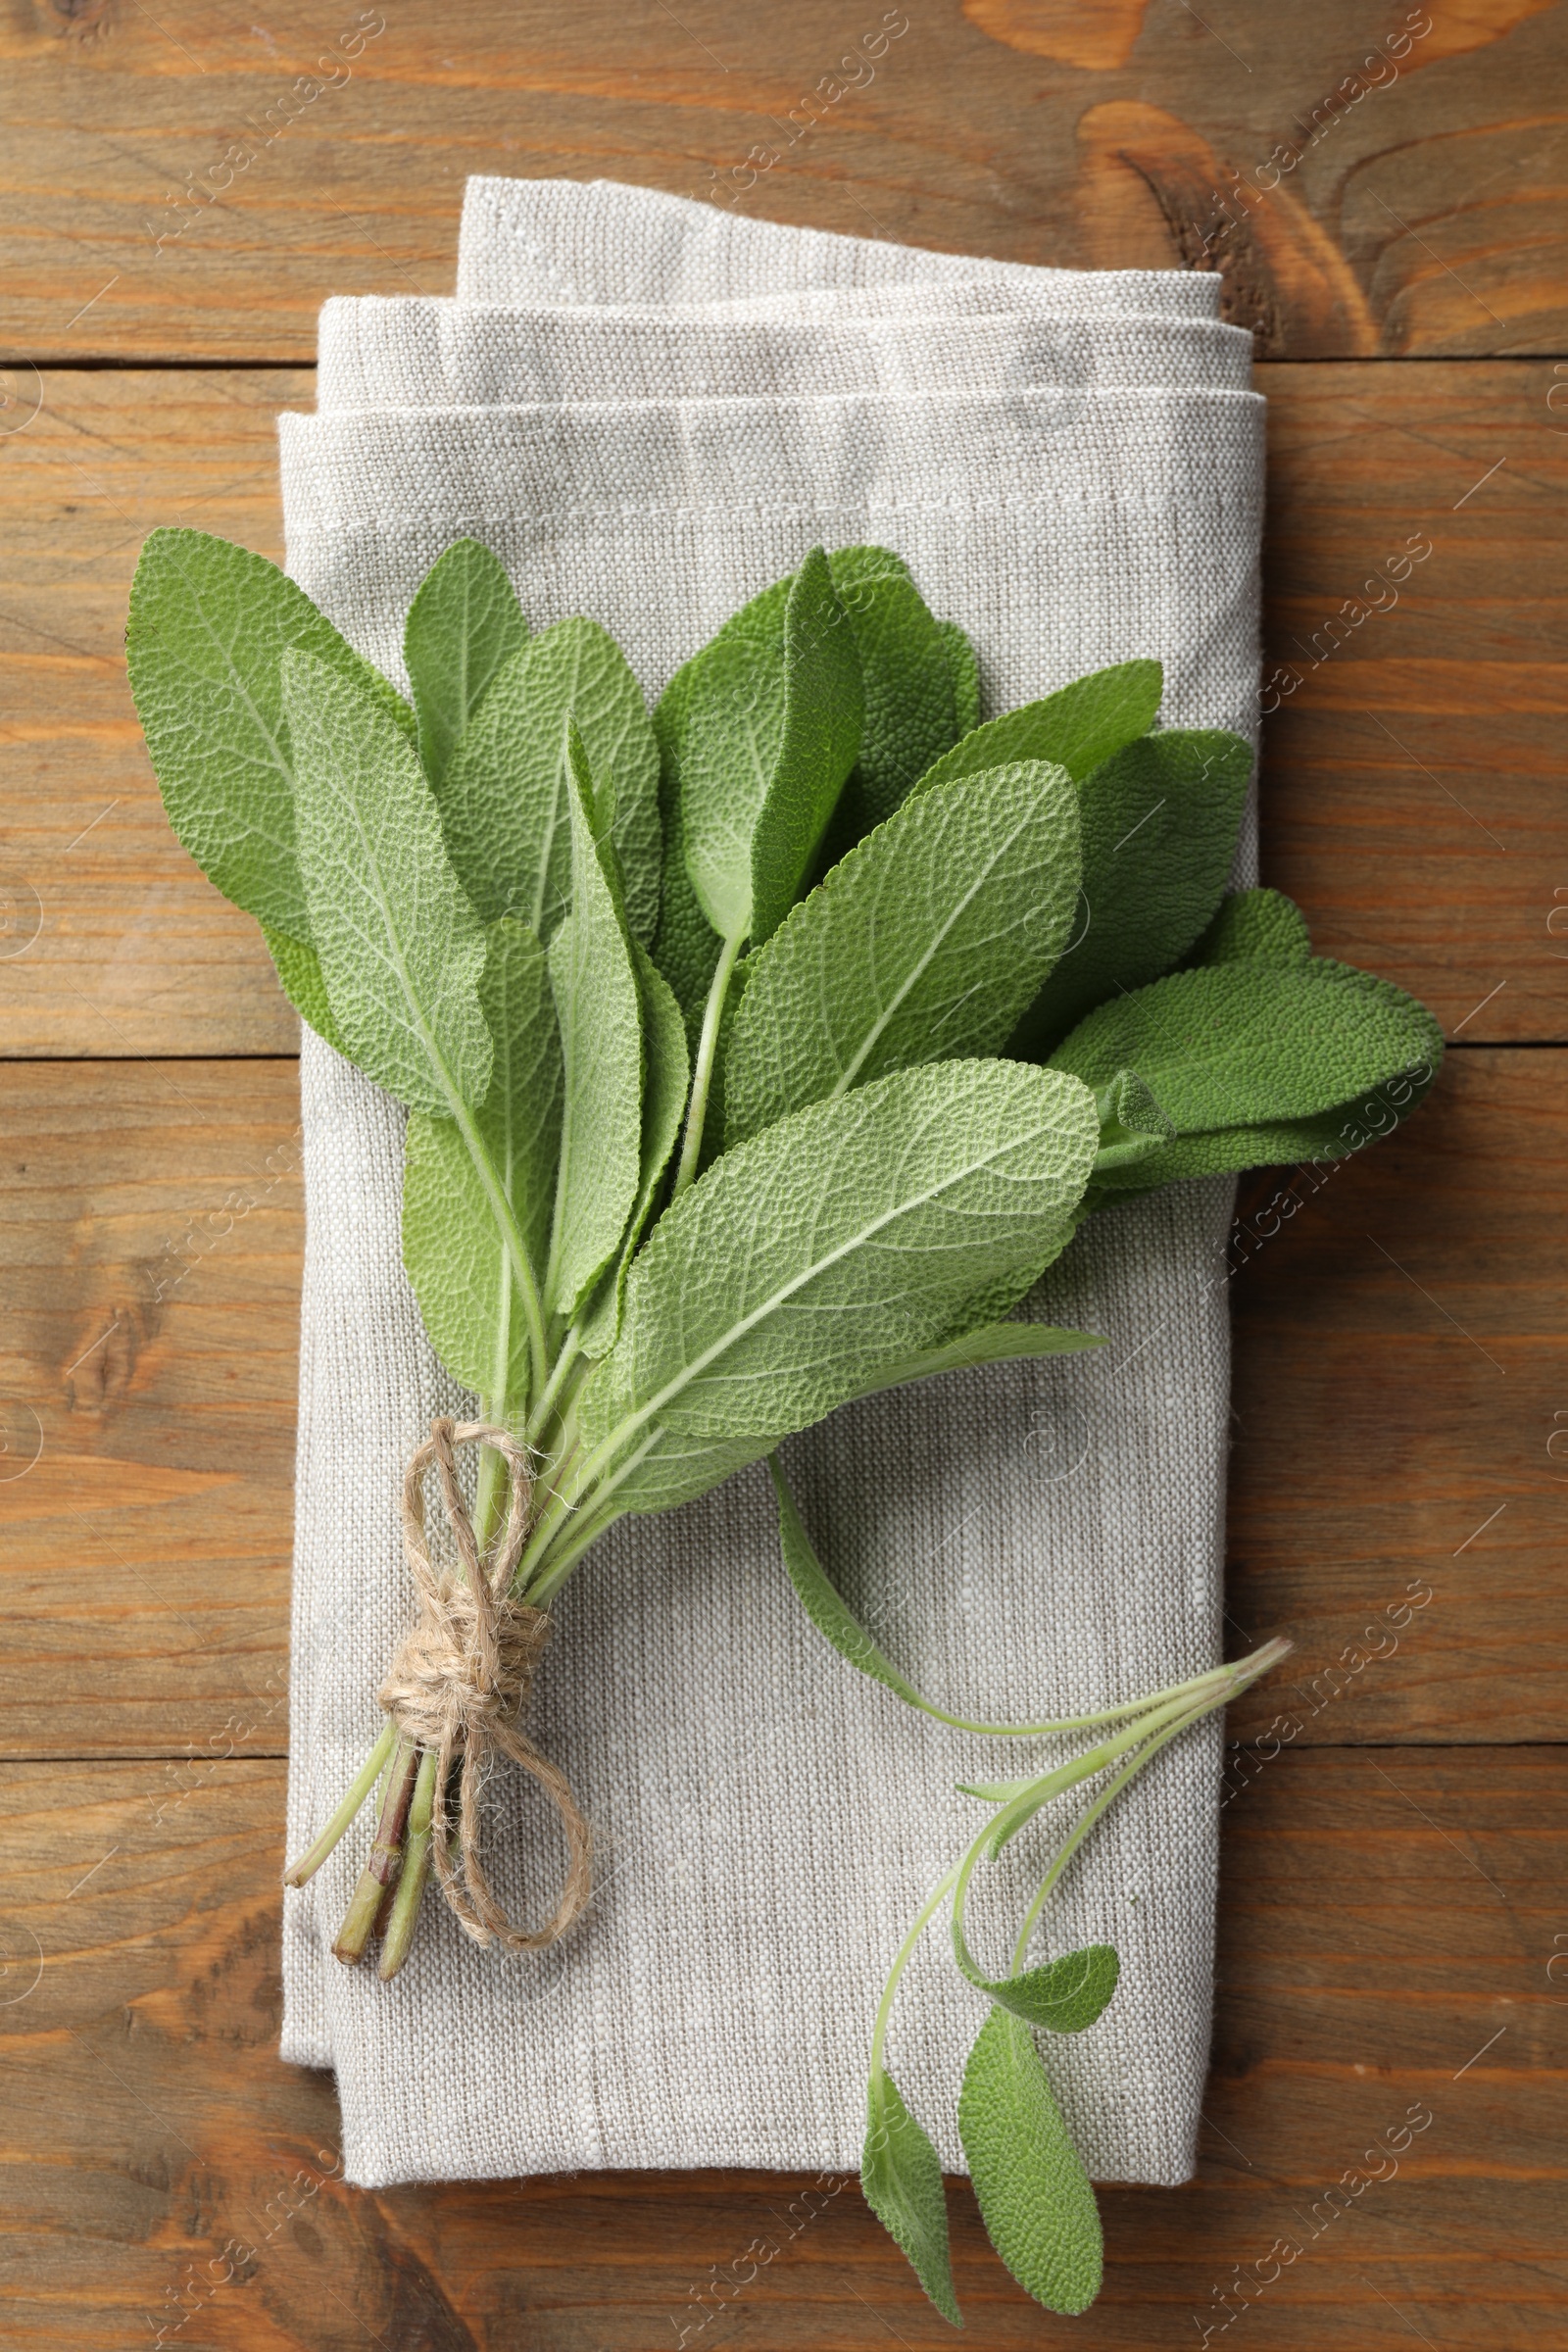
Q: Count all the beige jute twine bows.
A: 1